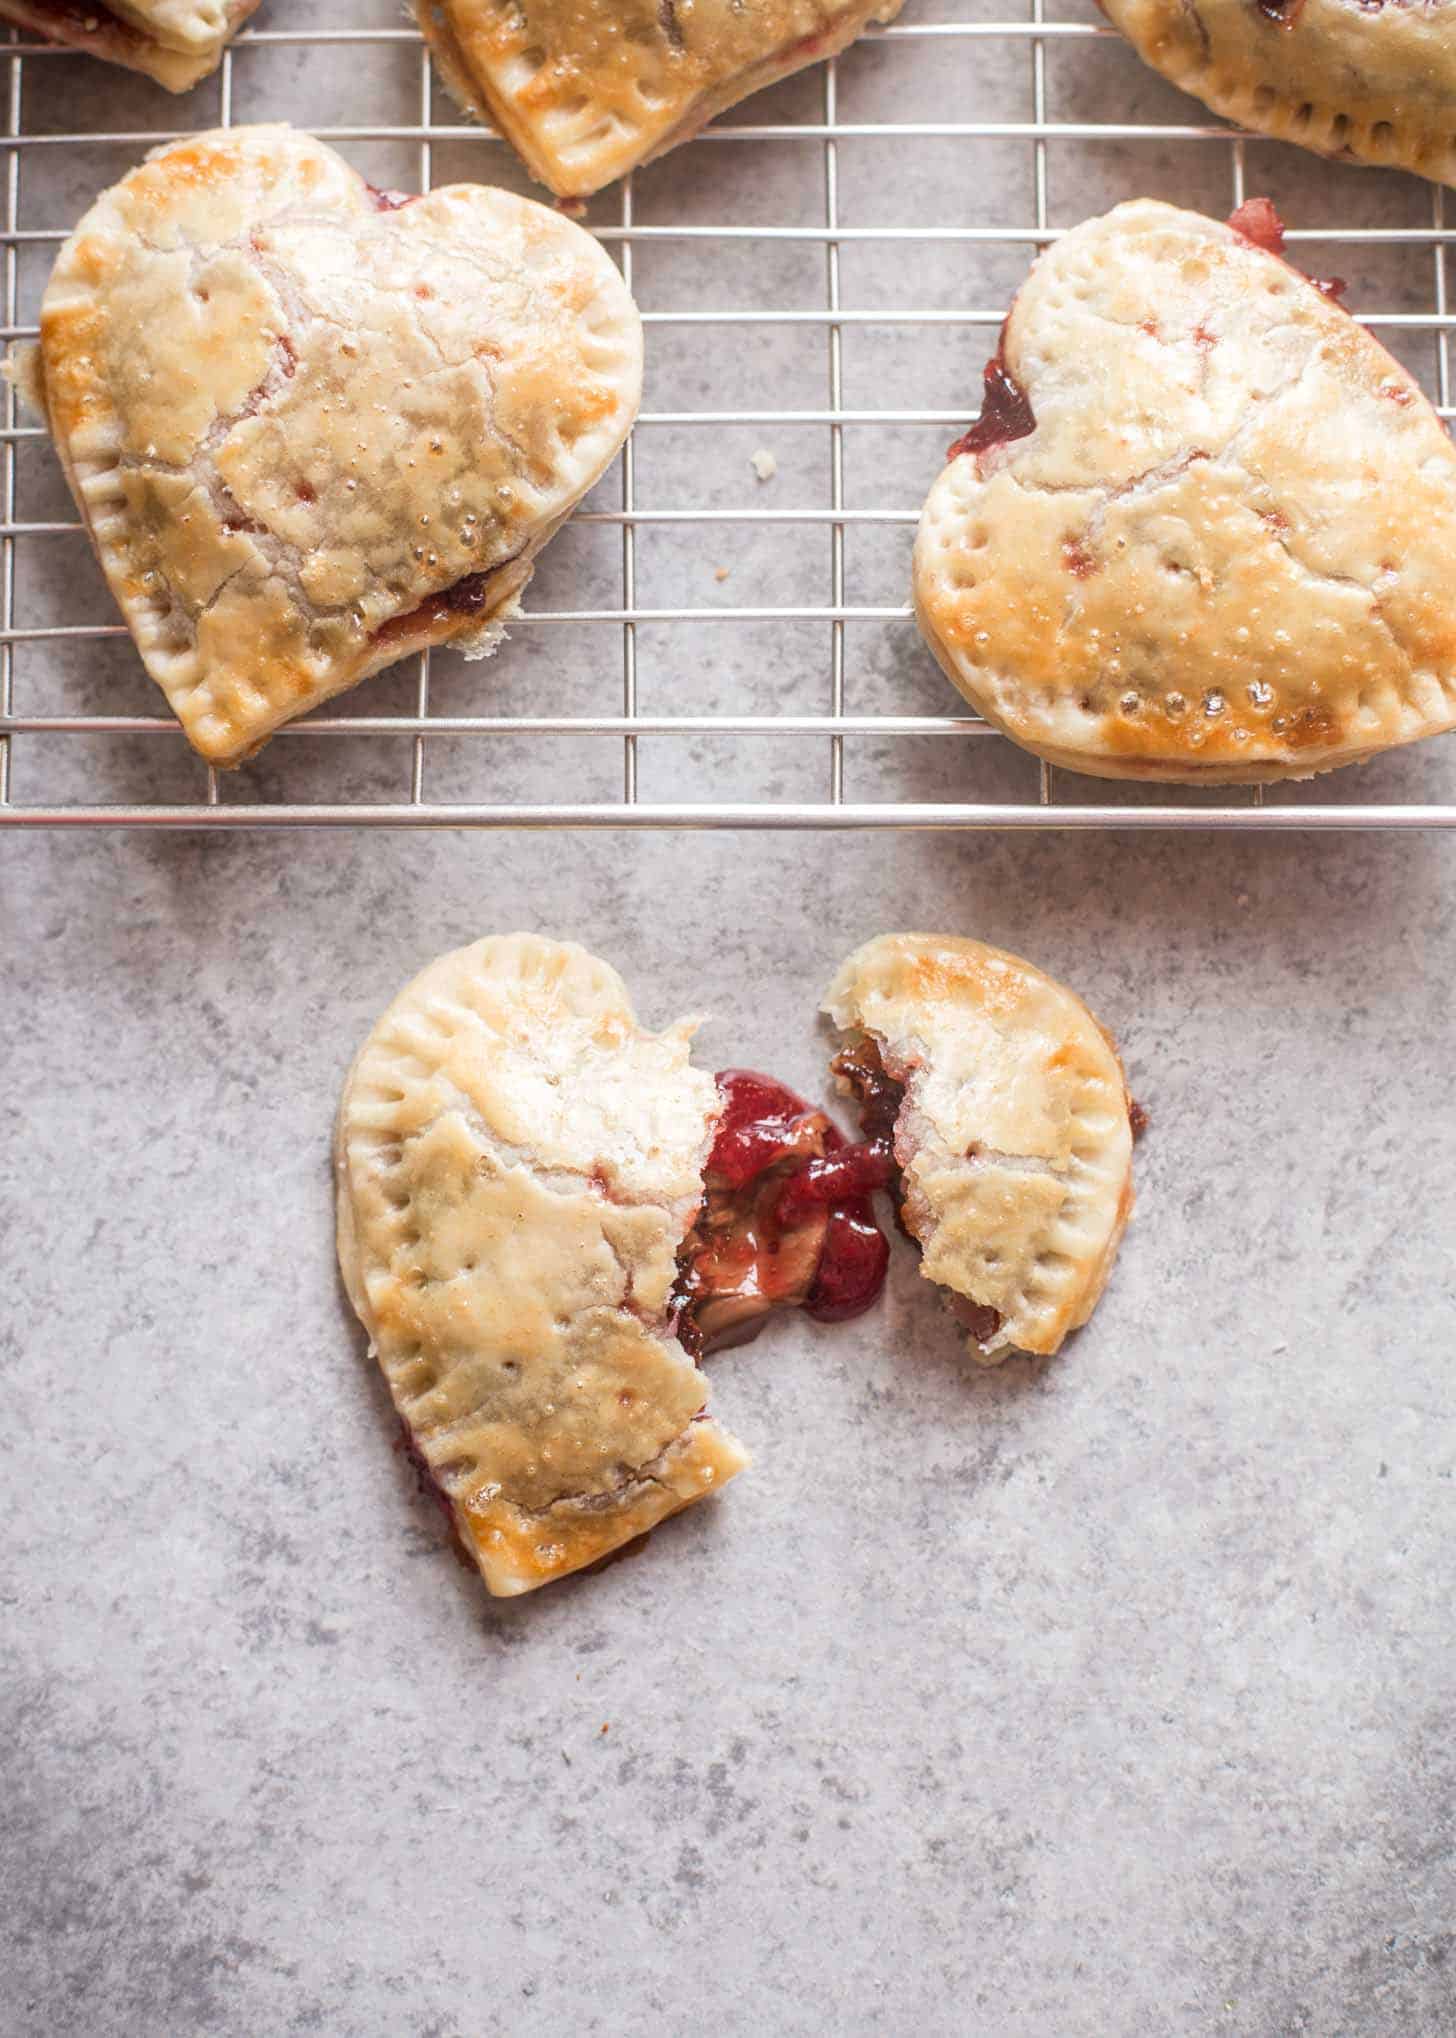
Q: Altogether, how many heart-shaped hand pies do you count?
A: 6